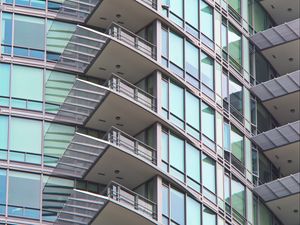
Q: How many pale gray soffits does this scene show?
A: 10